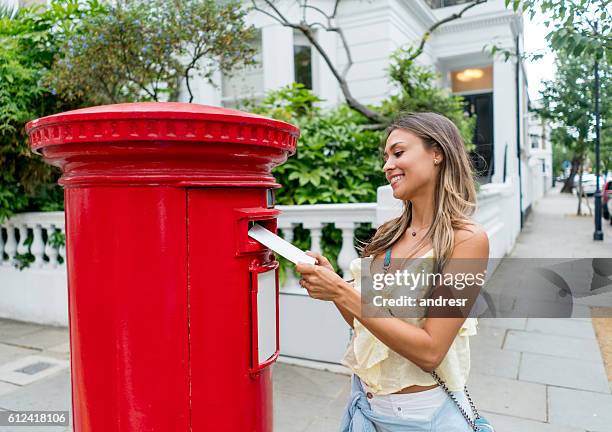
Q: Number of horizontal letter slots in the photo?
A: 1